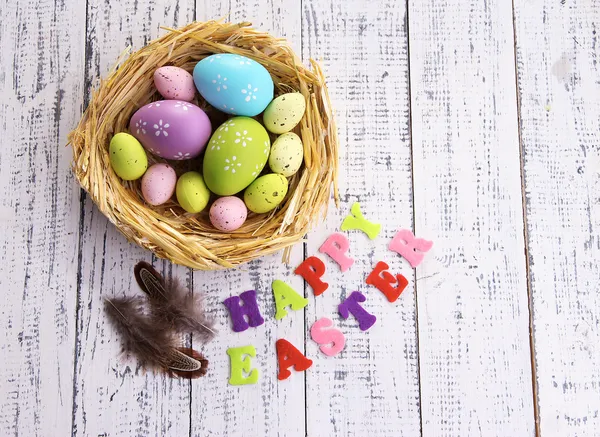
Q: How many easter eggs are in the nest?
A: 11